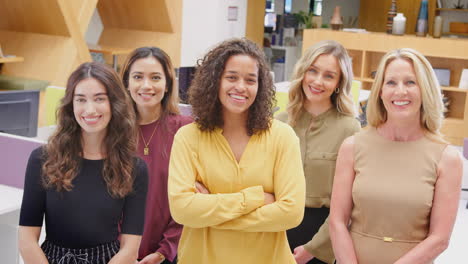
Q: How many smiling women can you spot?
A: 5